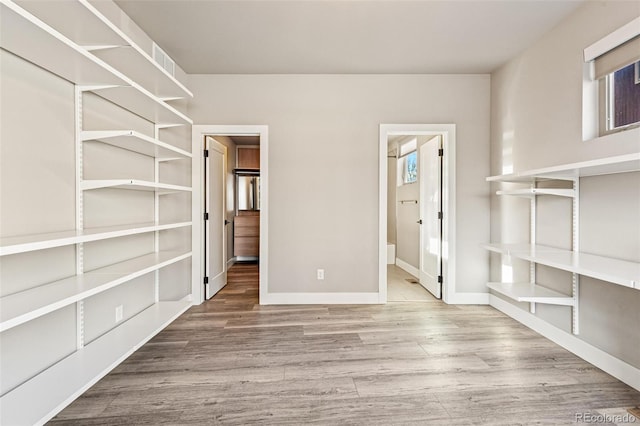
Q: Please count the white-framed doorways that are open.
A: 2